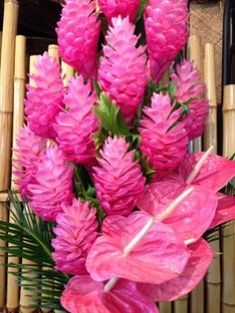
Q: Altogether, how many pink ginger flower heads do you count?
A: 12